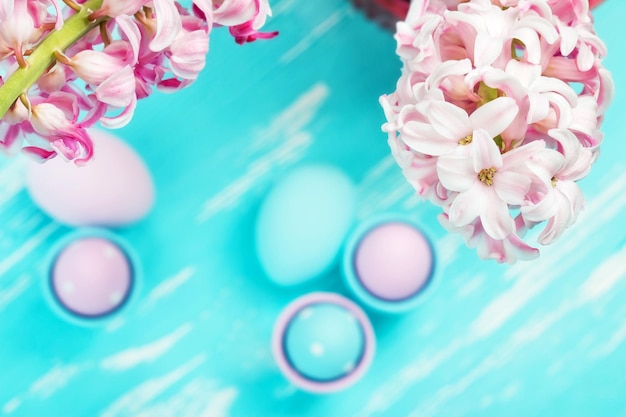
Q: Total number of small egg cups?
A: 3